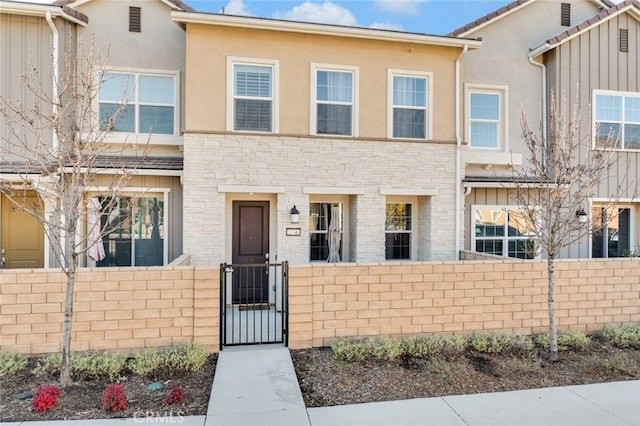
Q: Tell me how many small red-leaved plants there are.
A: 3